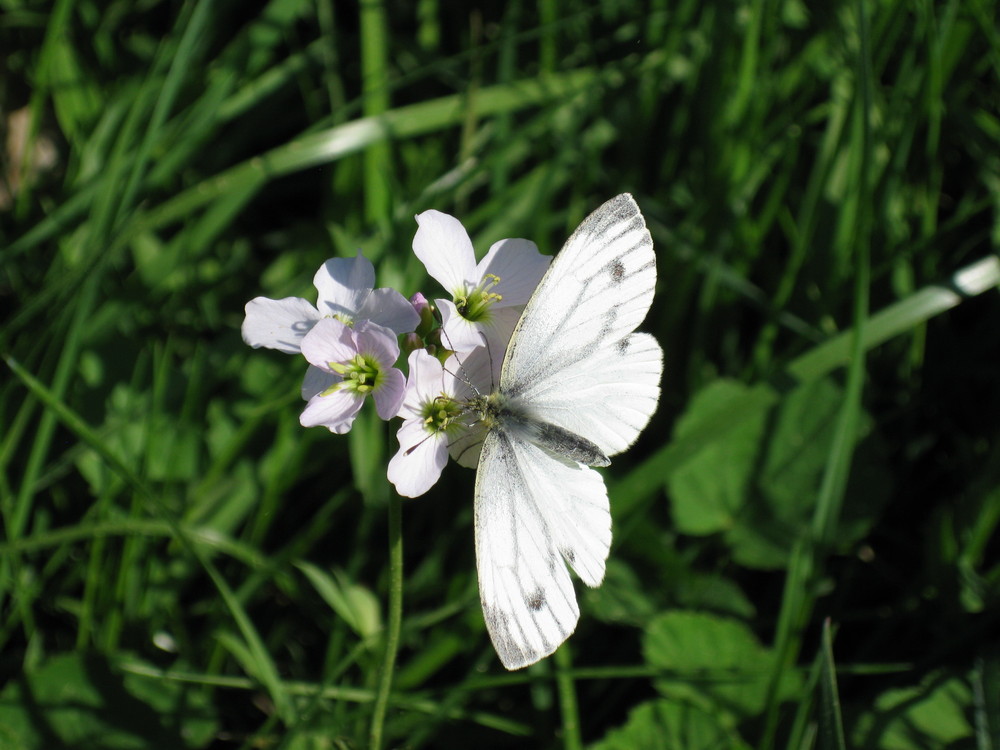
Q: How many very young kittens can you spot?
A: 0